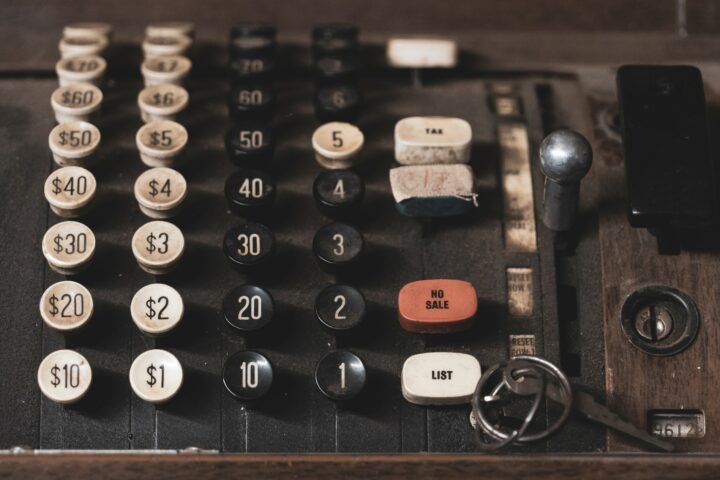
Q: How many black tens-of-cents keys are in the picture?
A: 9